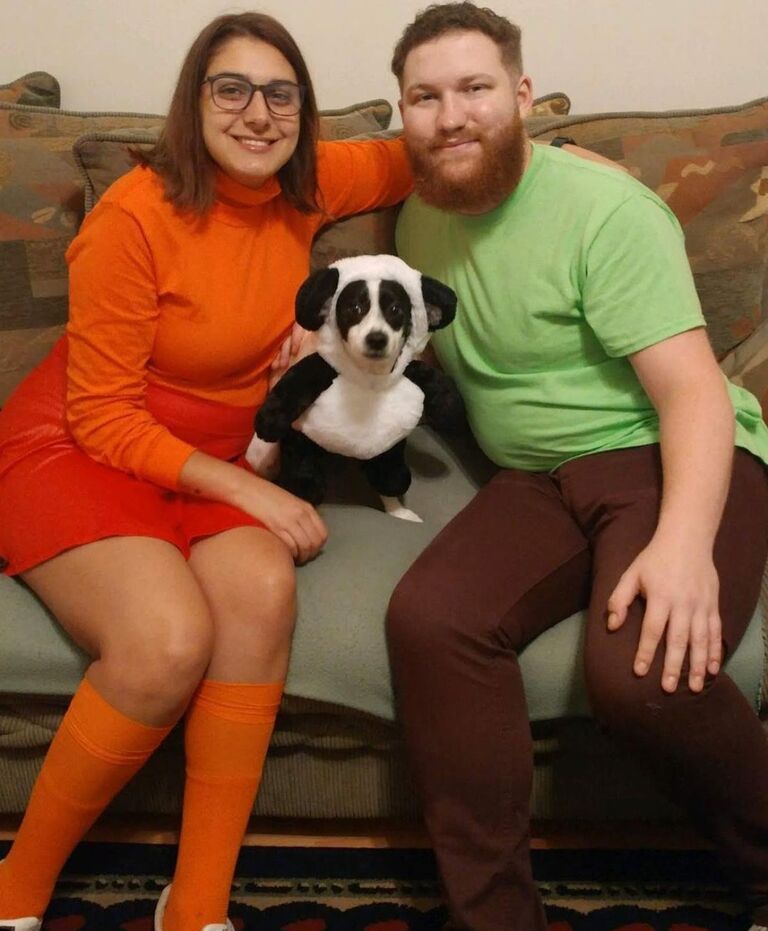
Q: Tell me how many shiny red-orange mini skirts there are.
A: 1